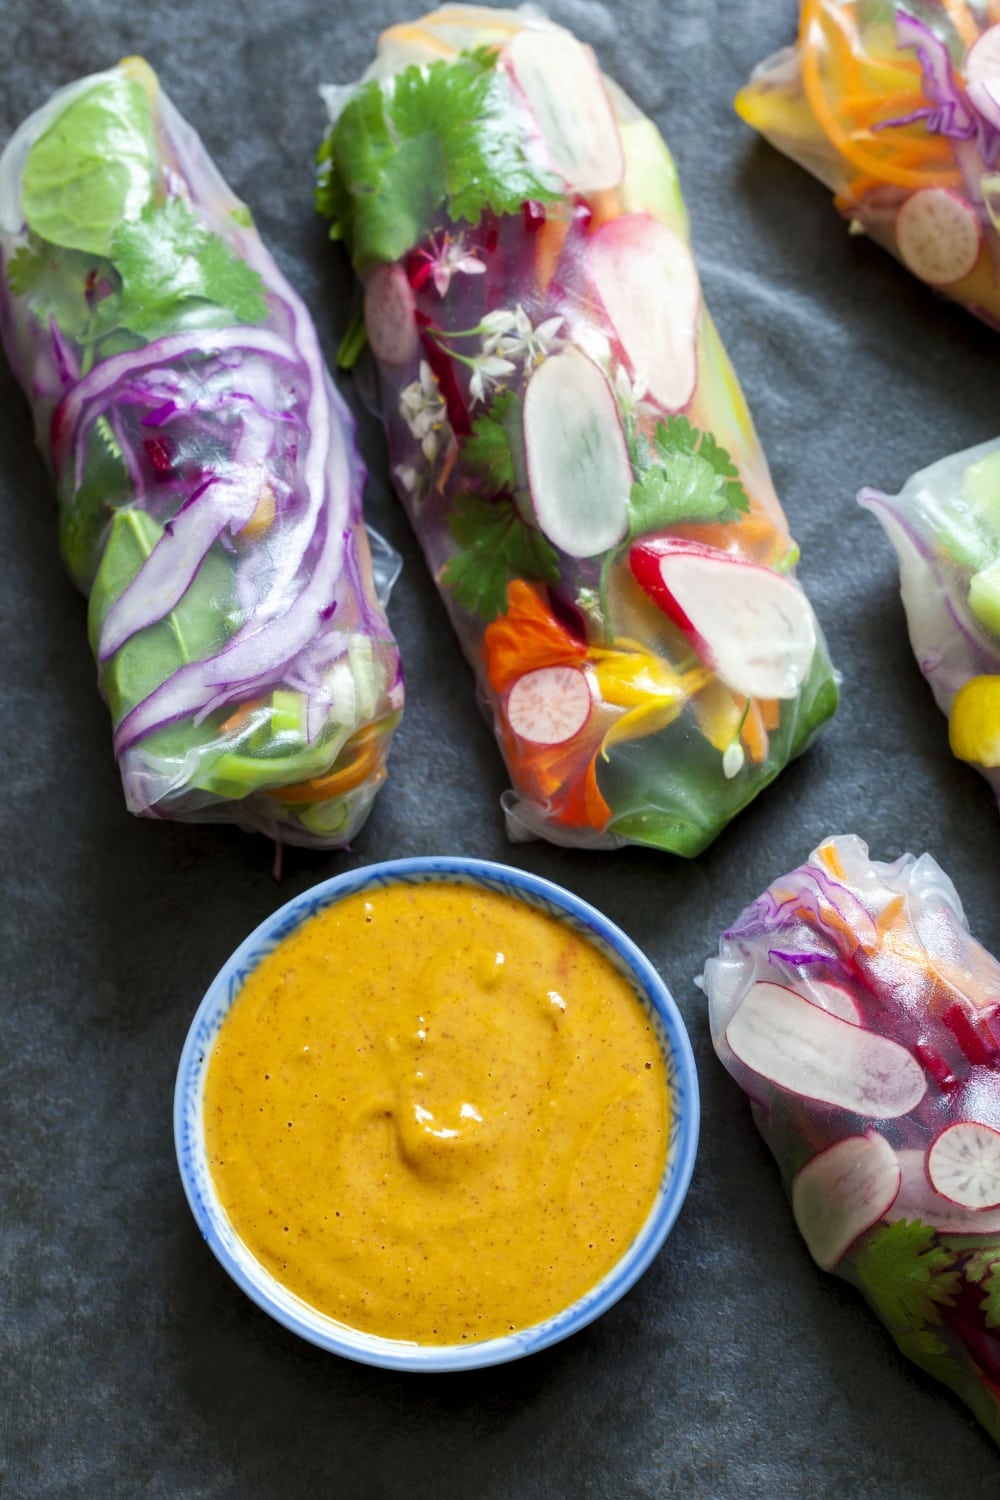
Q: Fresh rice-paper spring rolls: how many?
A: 5